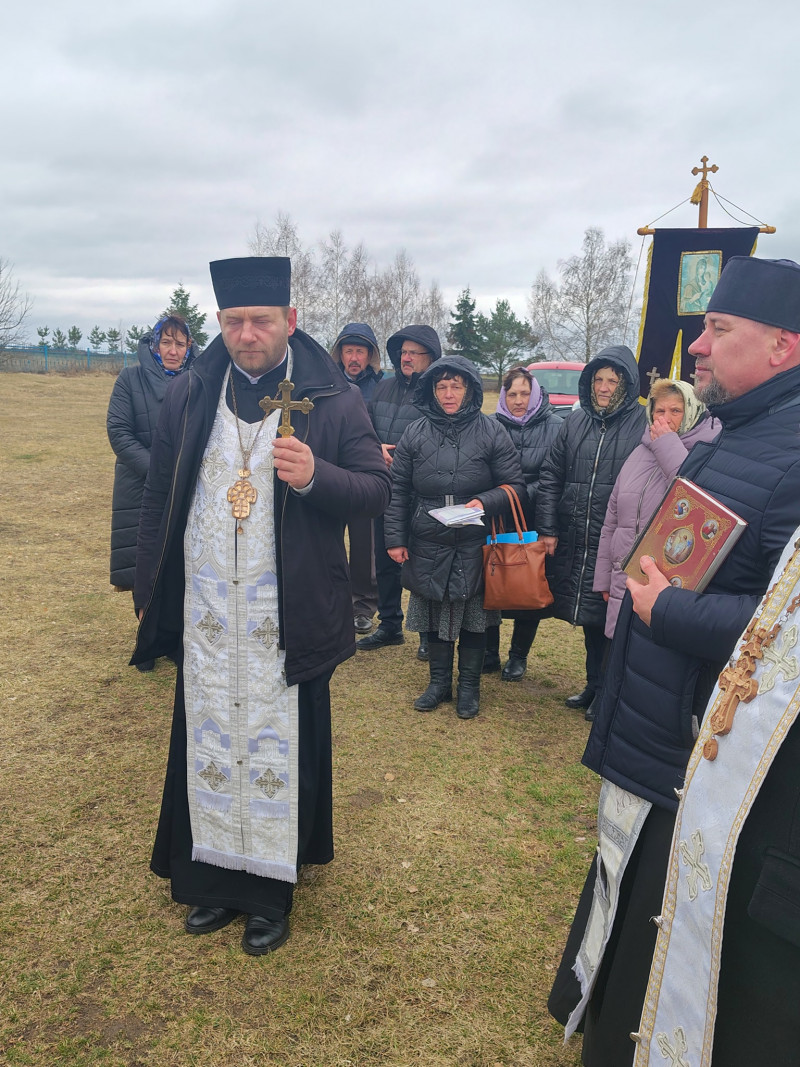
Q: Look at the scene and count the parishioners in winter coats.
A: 7